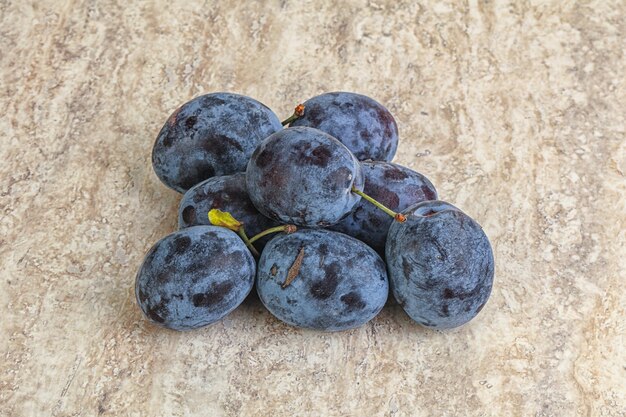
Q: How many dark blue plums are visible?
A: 8